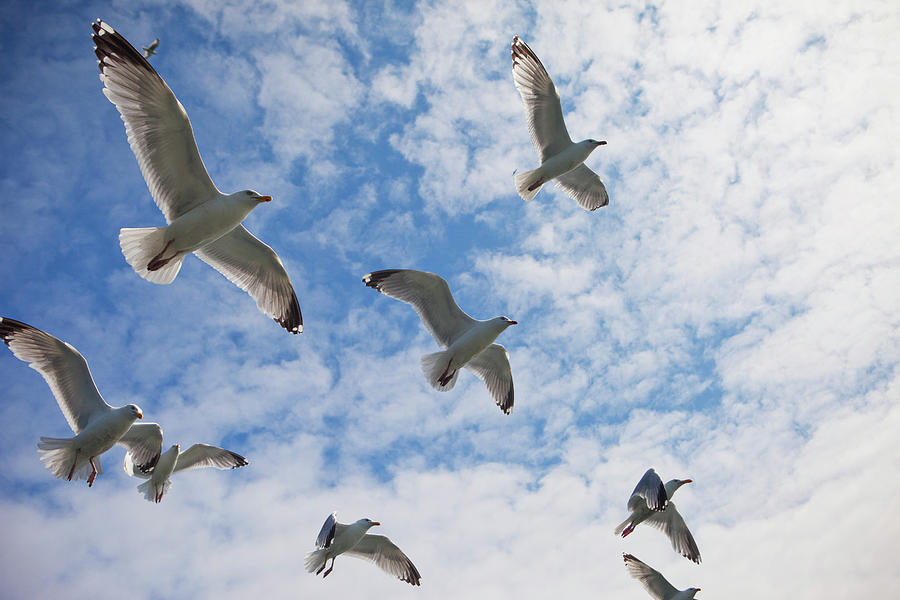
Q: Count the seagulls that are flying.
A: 9